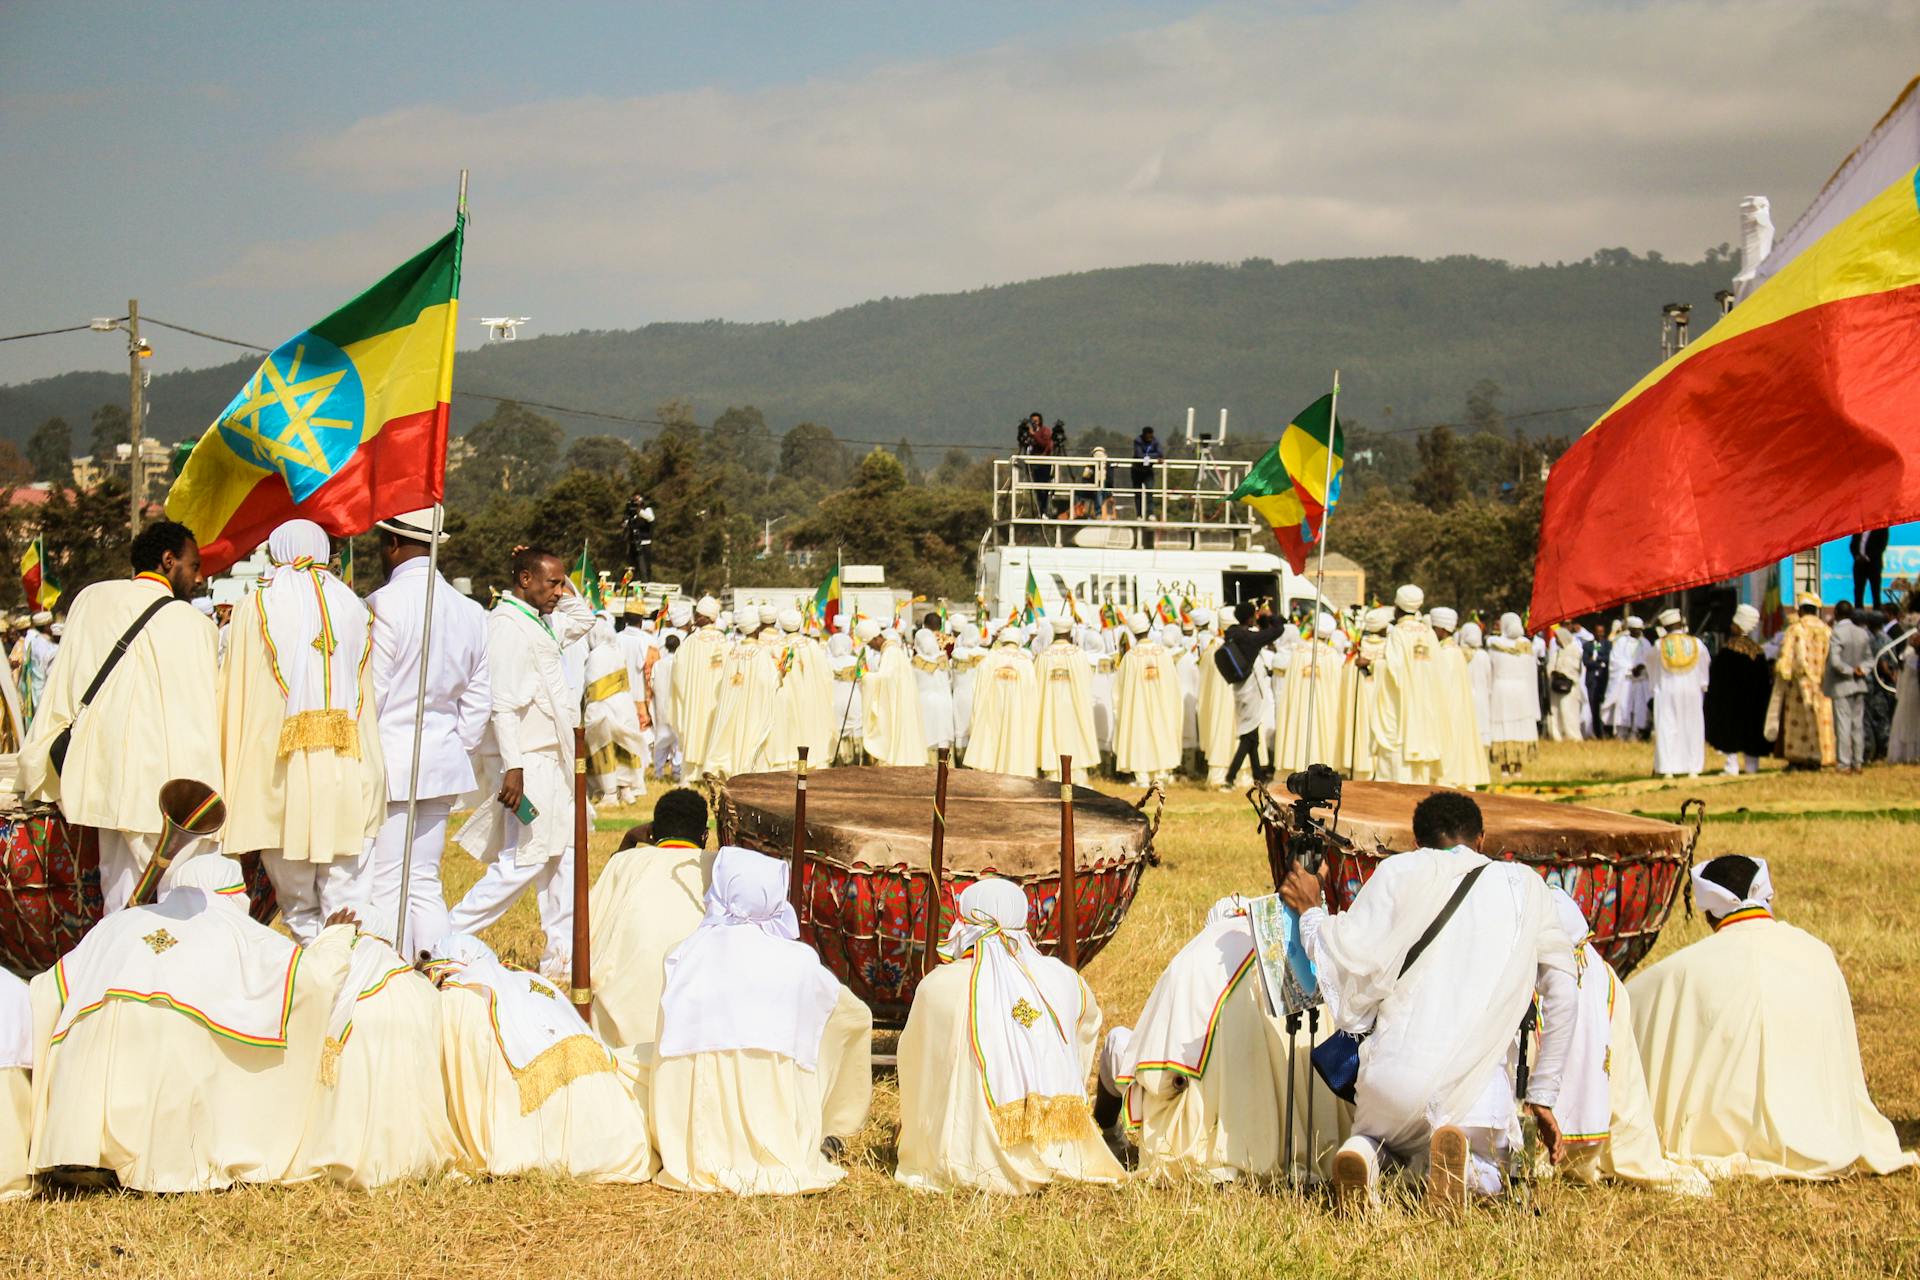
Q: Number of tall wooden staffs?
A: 4